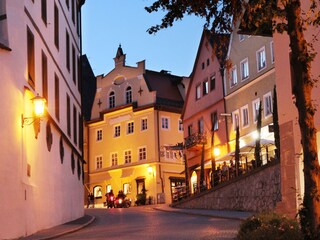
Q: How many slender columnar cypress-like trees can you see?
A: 6